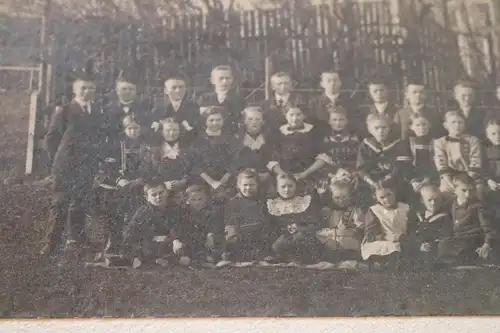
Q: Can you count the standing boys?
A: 9